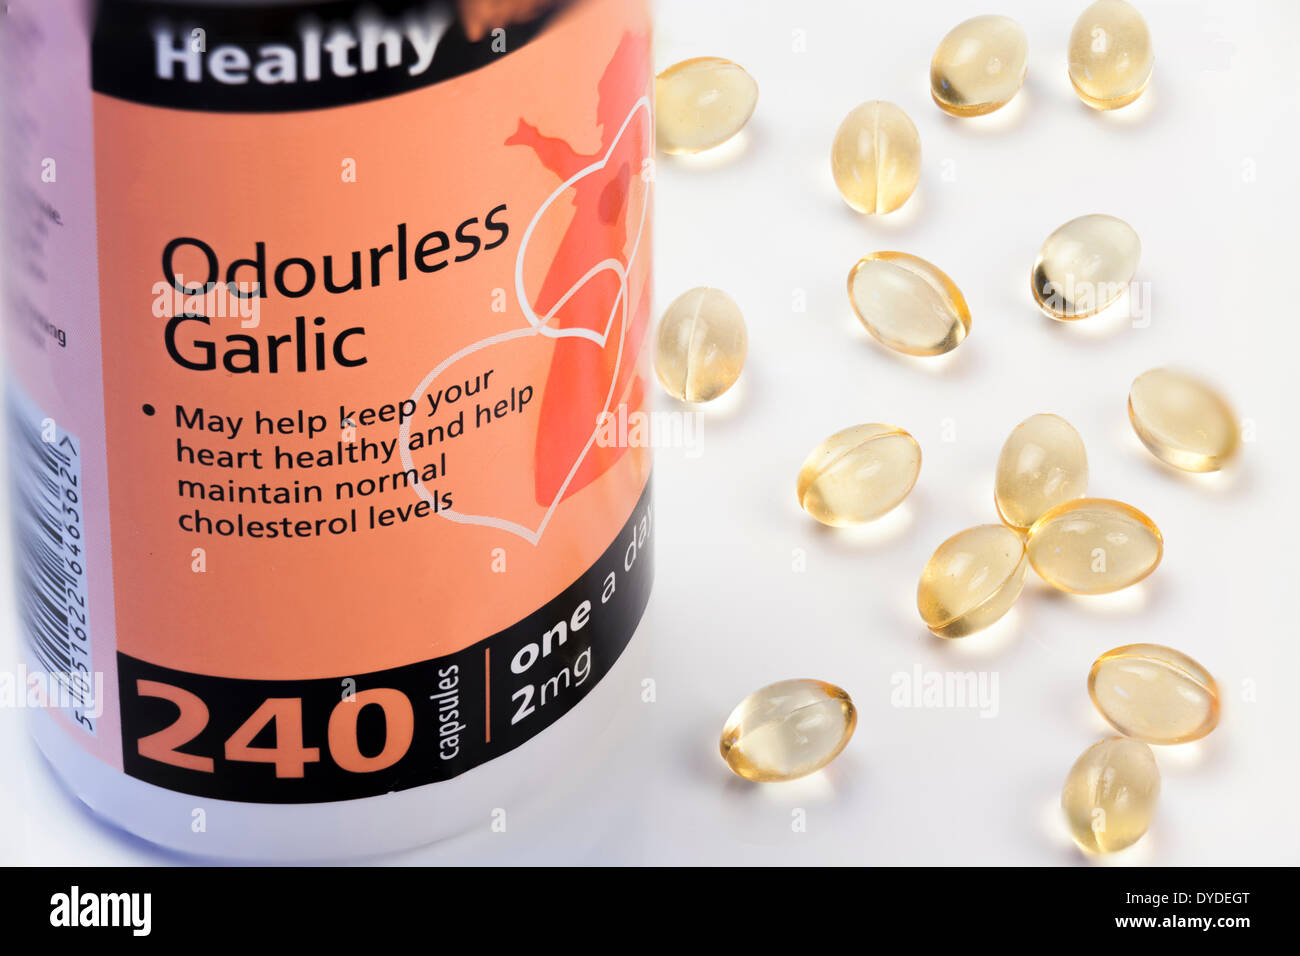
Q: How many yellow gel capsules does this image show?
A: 15